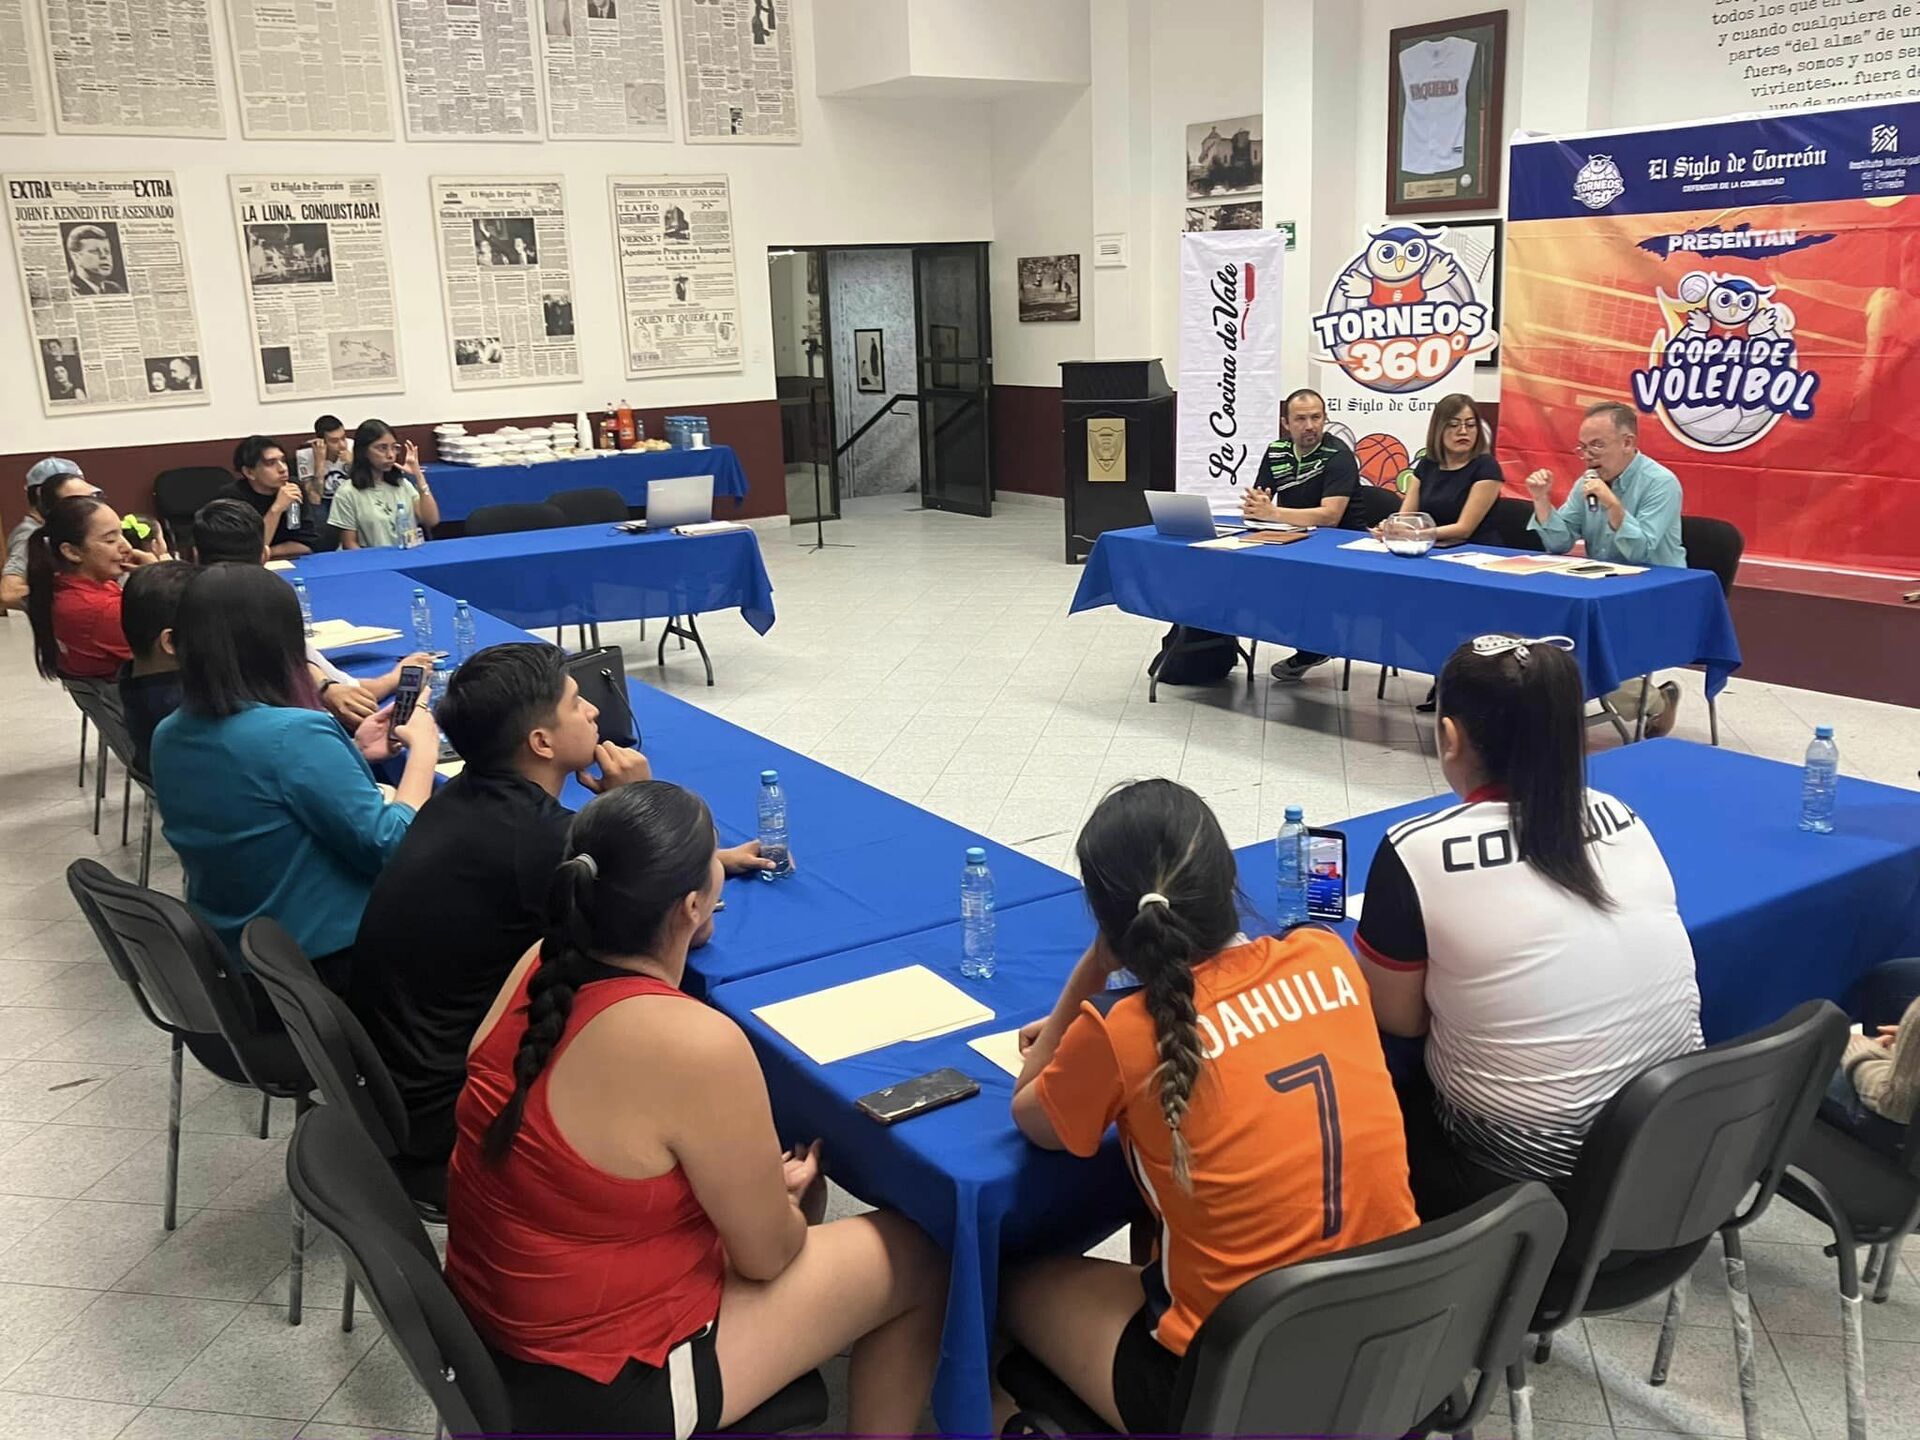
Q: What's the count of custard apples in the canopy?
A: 0